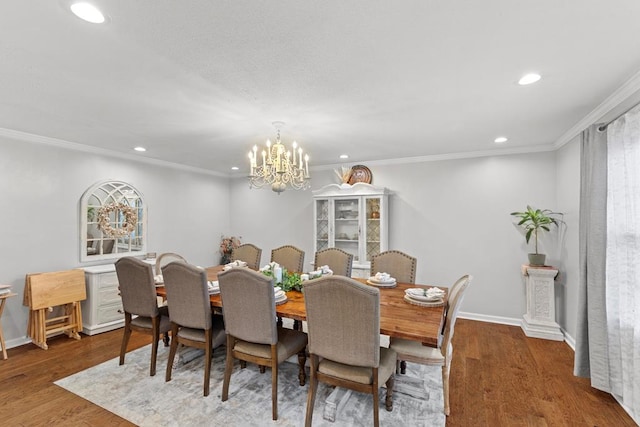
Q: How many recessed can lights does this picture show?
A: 6